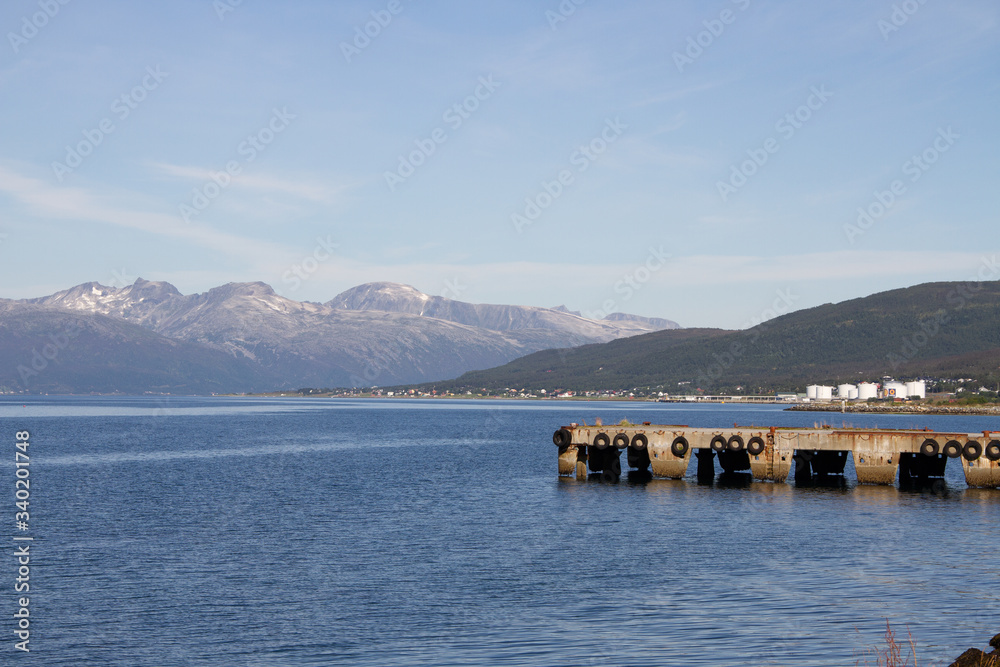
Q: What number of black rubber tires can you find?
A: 12